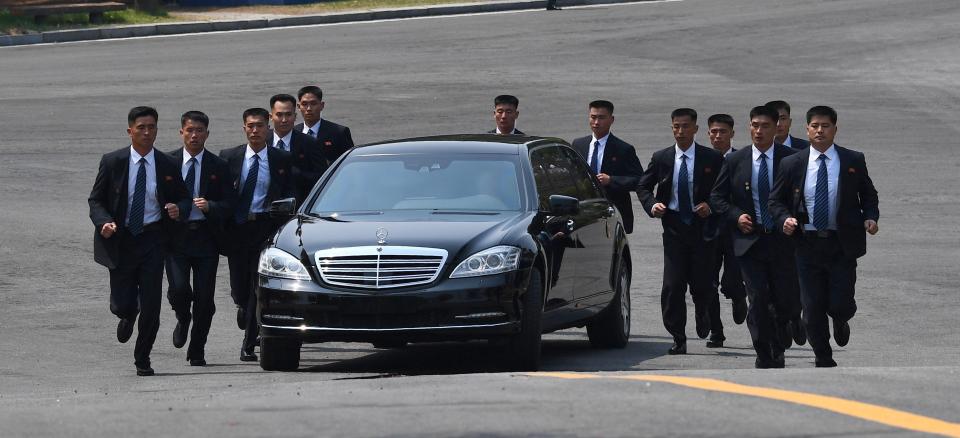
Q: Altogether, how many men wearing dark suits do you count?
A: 12